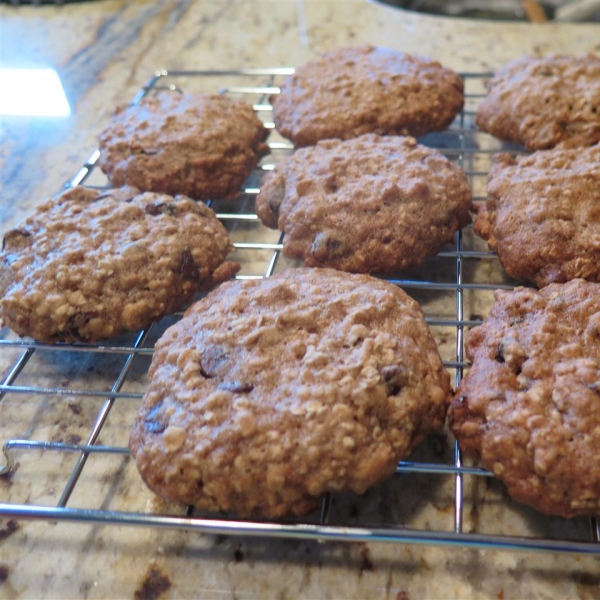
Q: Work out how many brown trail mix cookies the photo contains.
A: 8